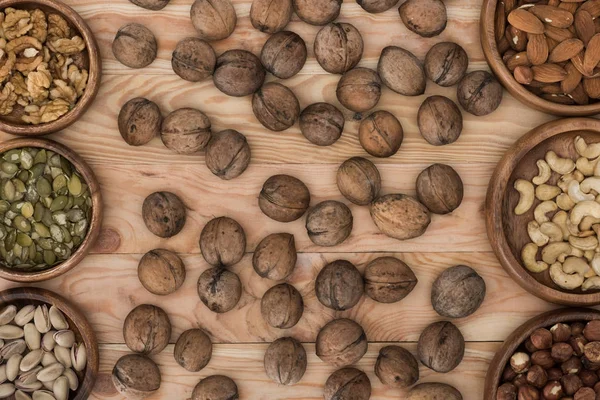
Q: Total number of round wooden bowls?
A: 6